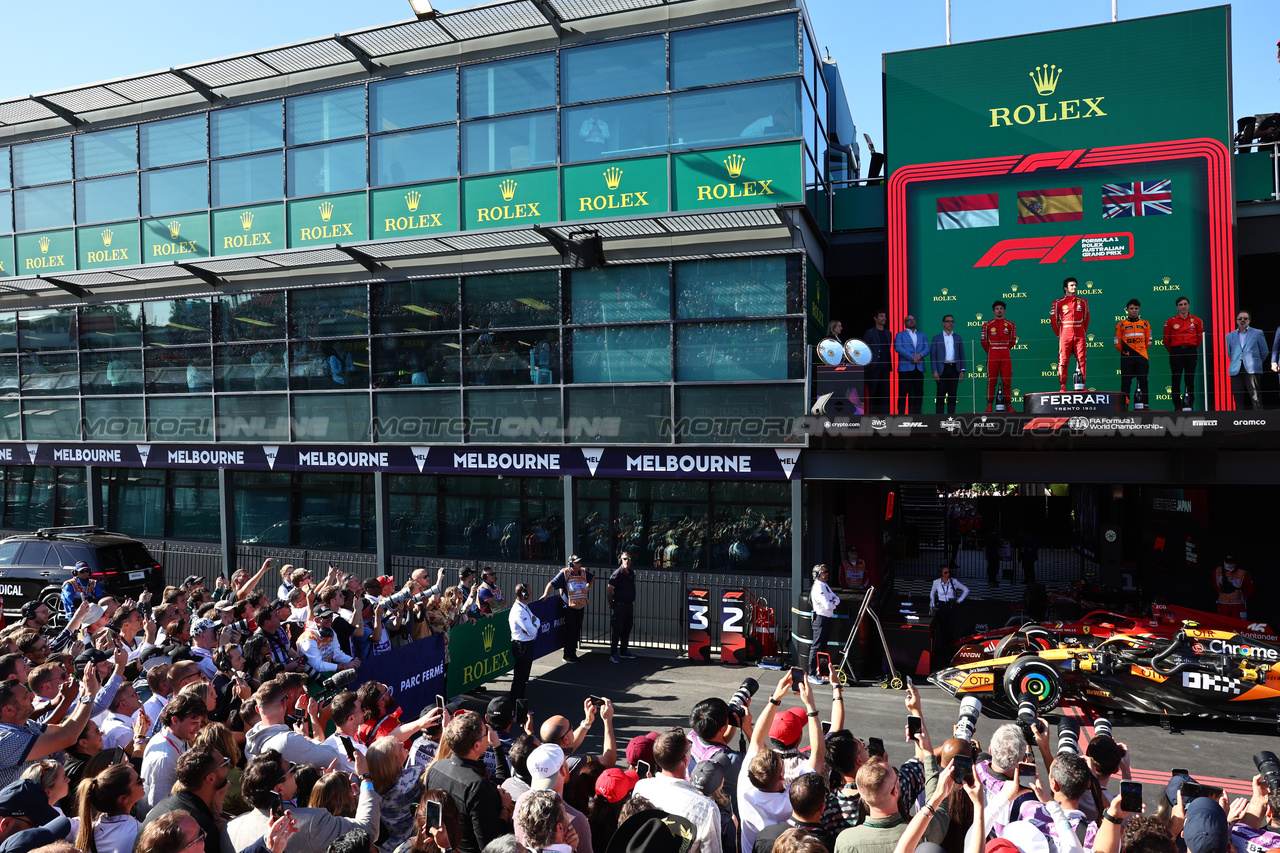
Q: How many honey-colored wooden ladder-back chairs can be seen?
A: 0